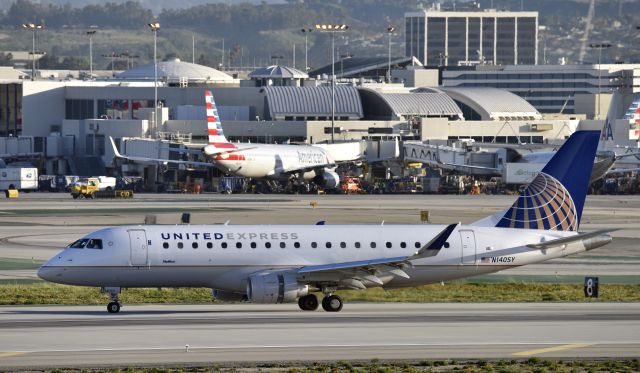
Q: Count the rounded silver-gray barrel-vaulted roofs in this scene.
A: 3